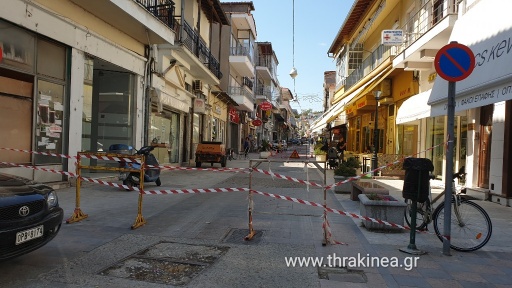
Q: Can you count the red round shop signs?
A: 2